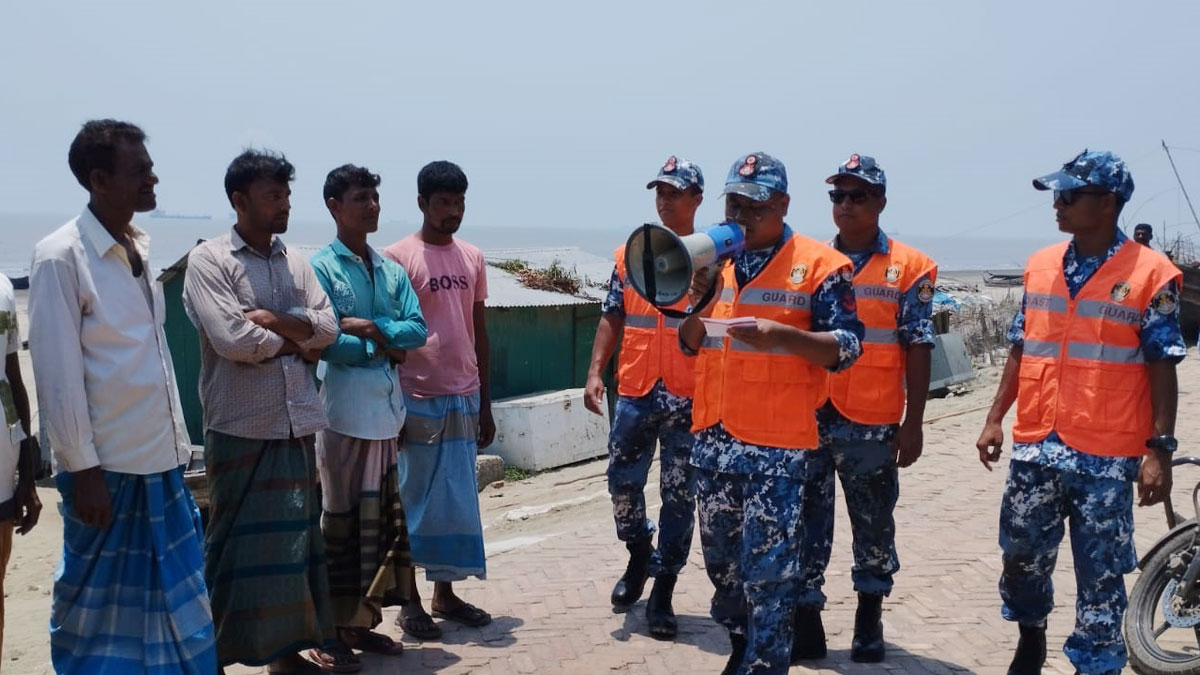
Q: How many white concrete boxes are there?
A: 1